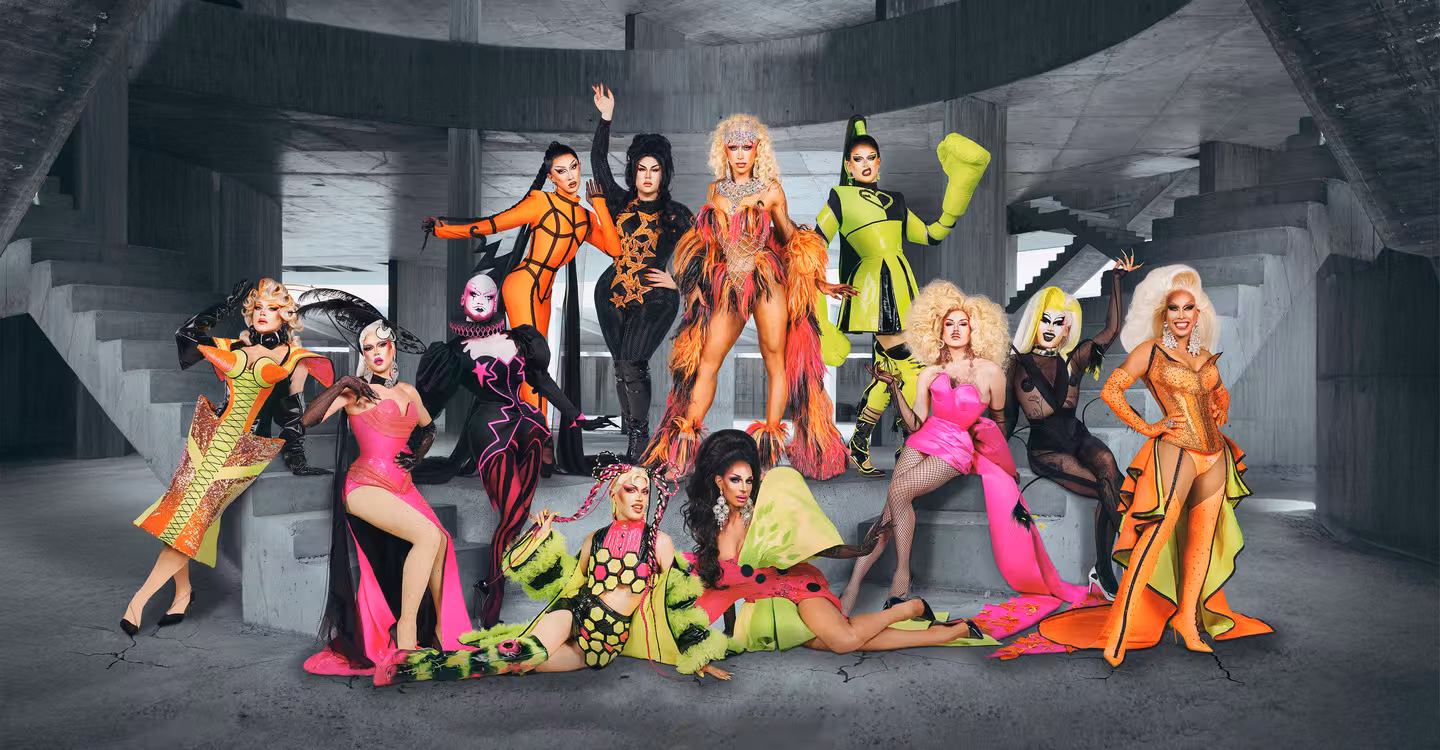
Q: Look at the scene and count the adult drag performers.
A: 12